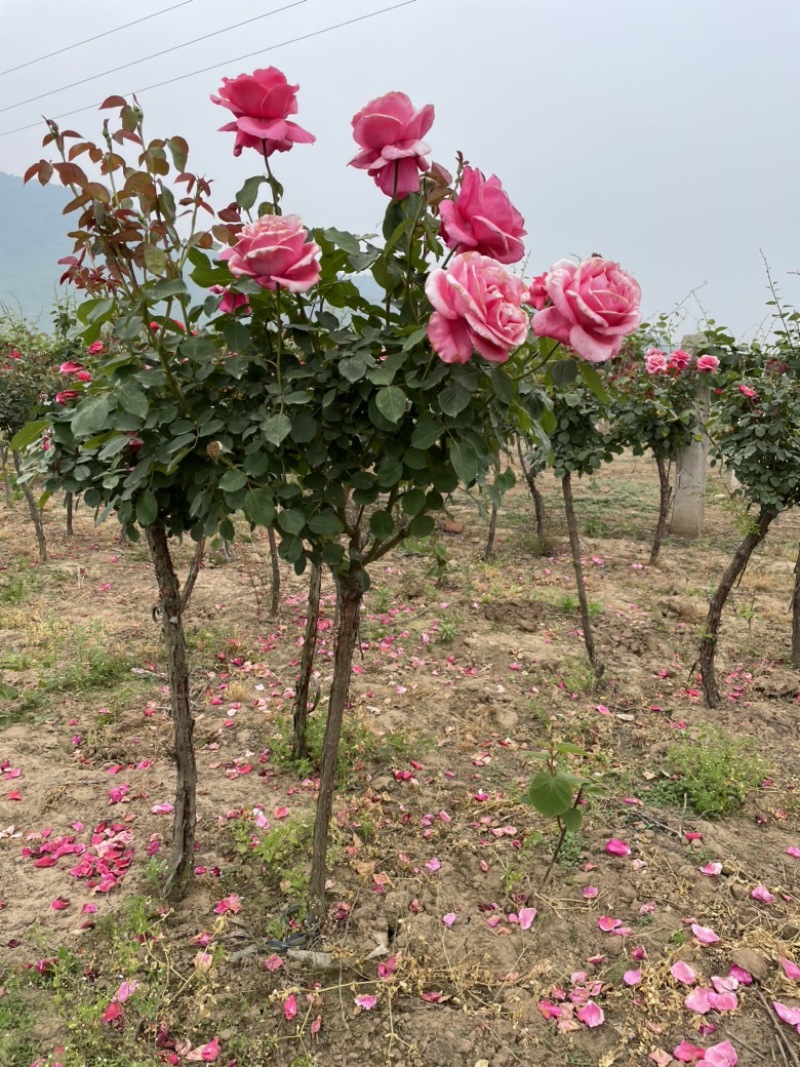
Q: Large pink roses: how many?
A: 6